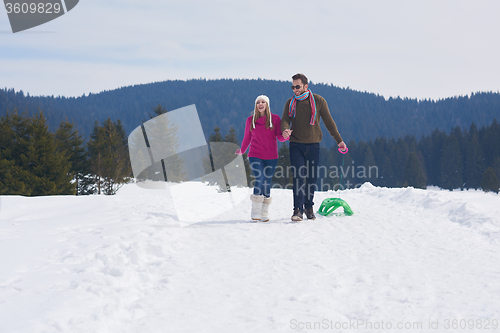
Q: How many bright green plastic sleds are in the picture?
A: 1